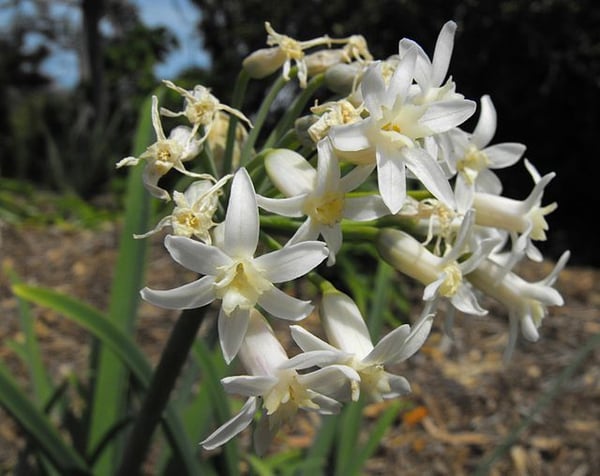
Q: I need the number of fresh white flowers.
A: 10